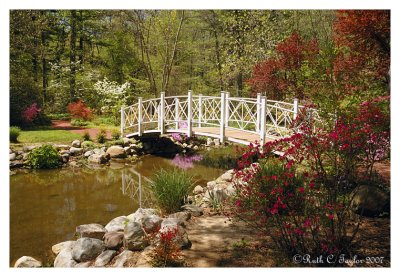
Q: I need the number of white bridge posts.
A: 12